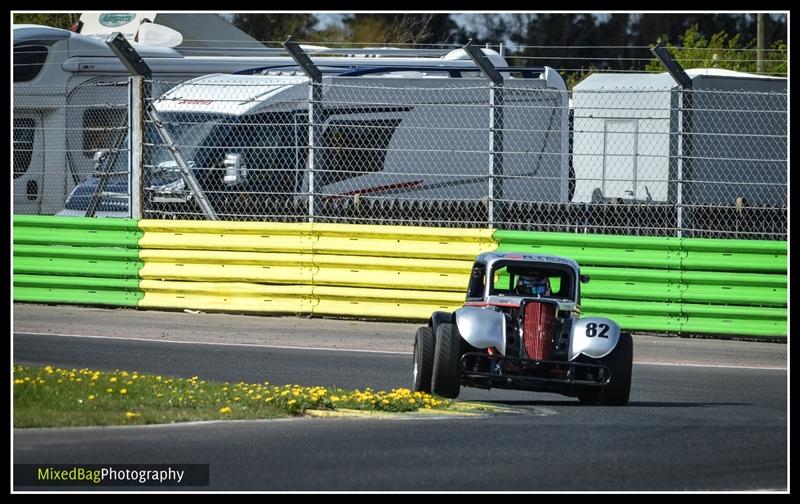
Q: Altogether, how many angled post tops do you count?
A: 4